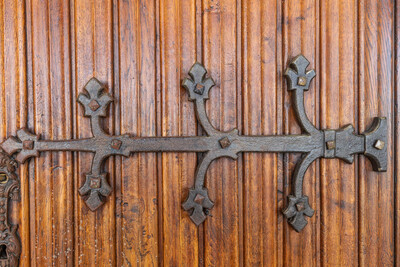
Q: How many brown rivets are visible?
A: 11